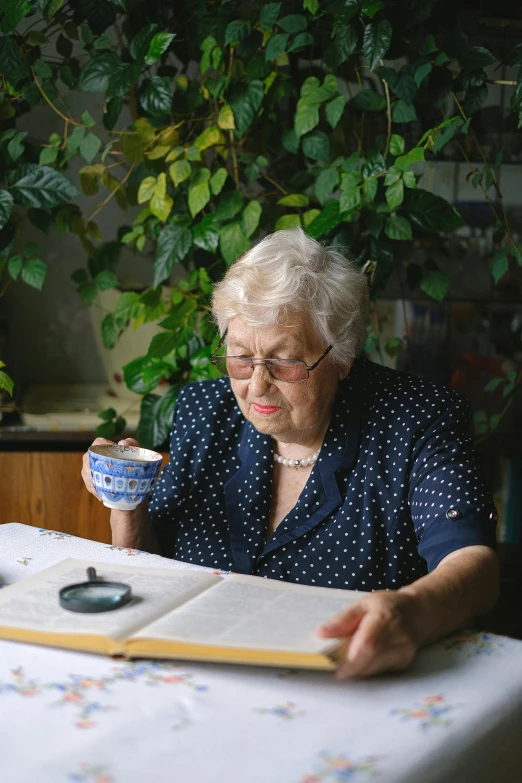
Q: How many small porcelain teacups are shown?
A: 1